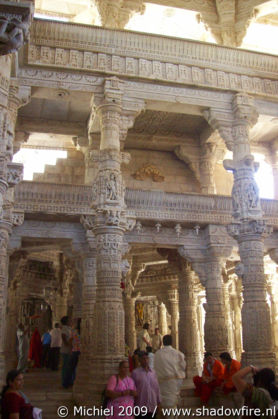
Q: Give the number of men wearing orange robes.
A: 2